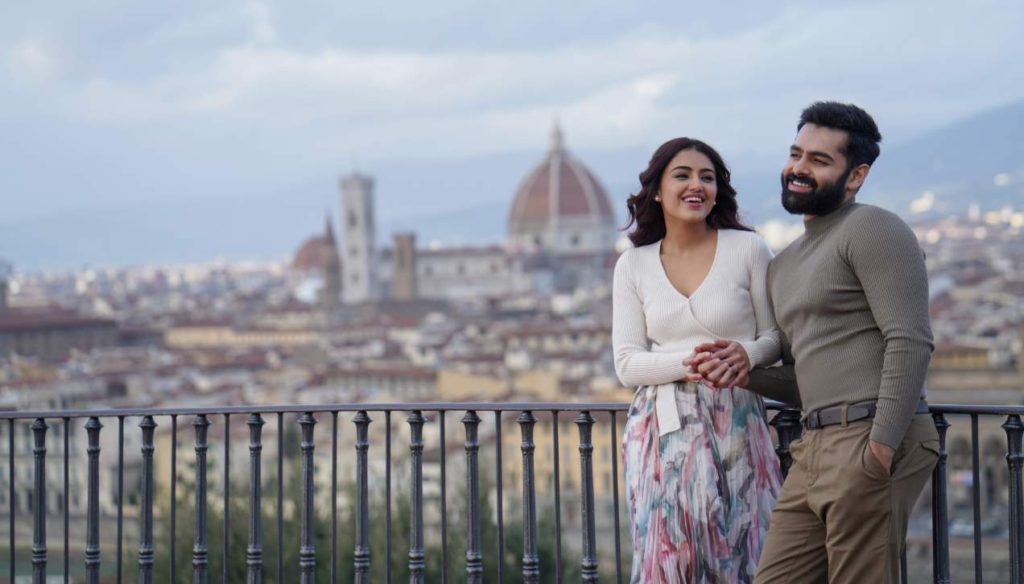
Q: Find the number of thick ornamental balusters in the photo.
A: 14